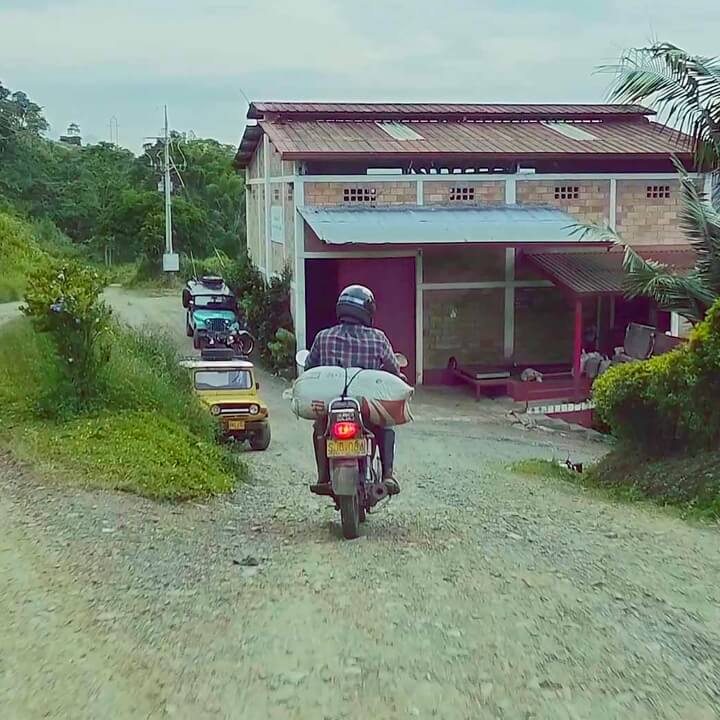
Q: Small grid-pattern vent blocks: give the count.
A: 4